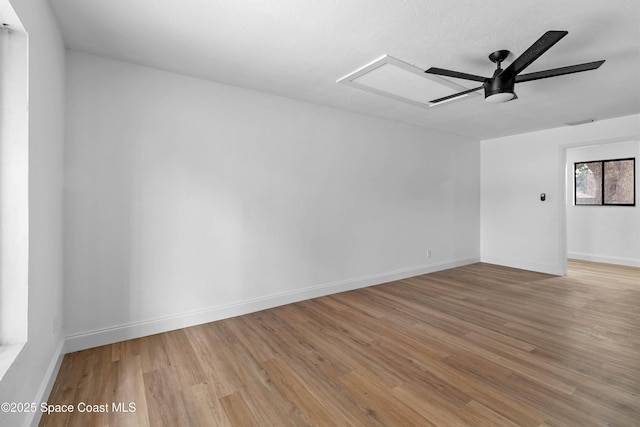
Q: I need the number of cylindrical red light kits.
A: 0